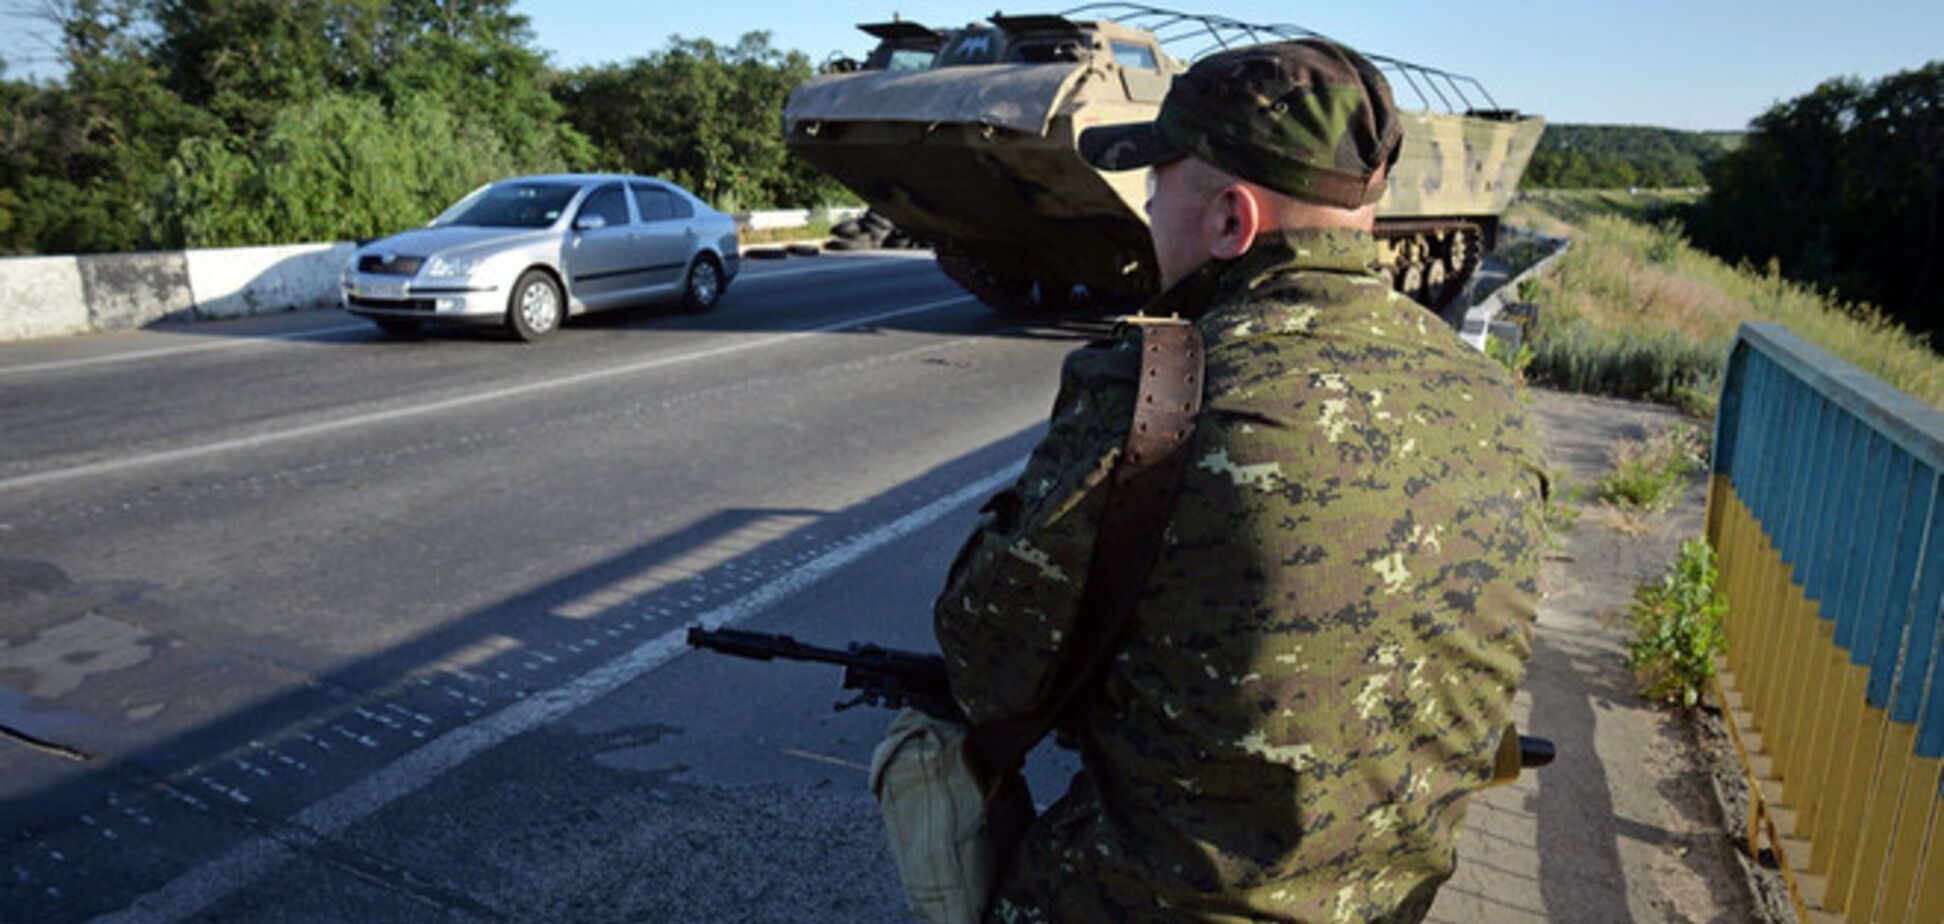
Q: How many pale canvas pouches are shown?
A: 1